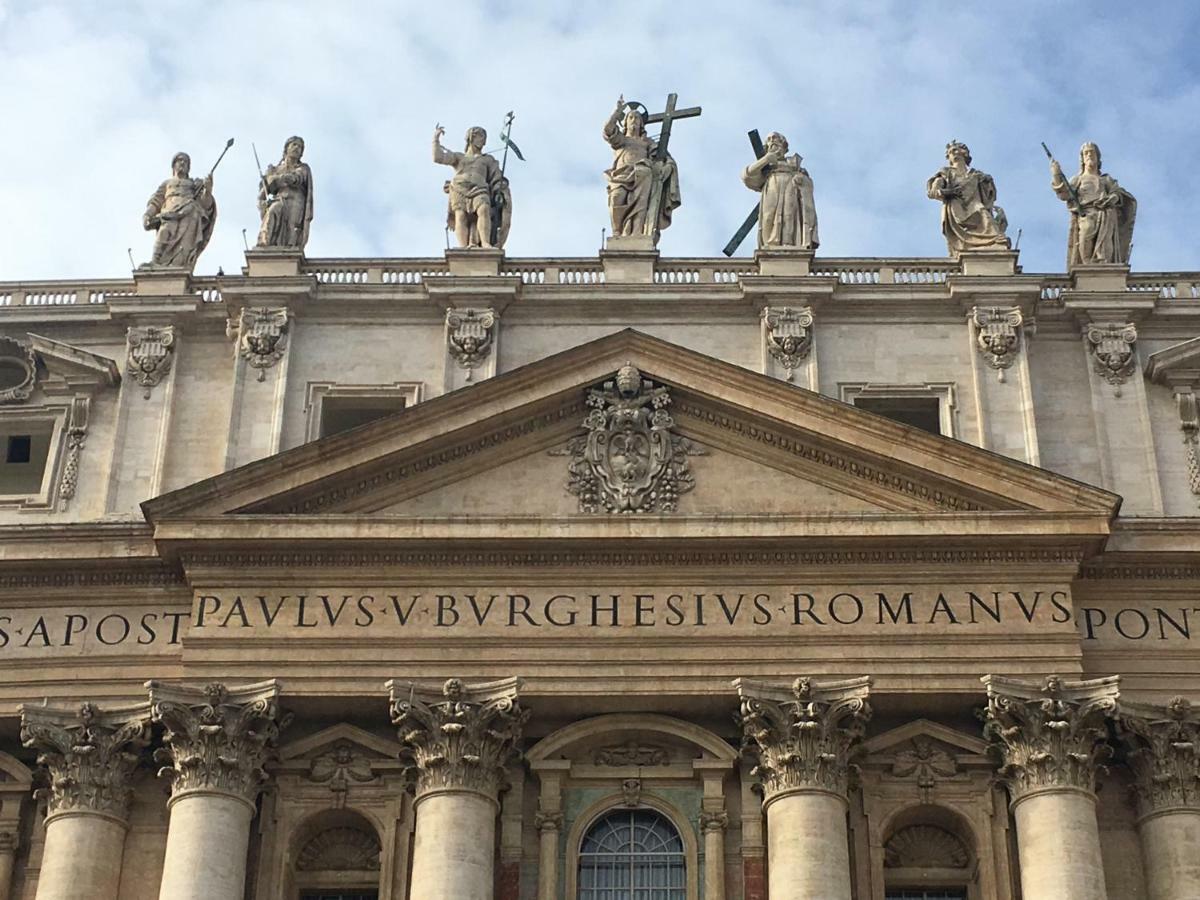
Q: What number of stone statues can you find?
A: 7